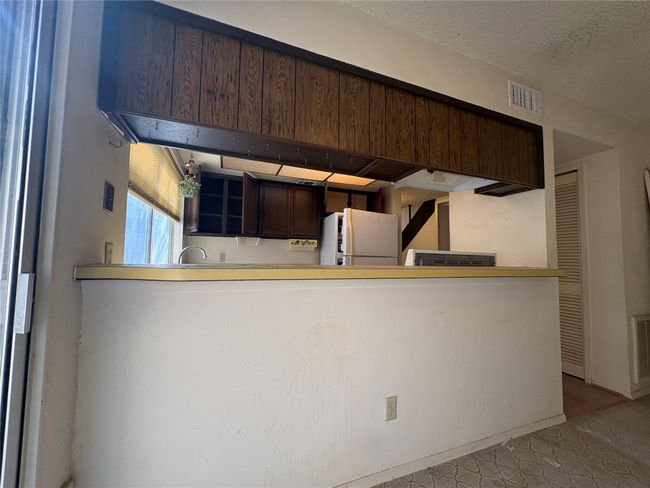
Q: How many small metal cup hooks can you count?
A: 14